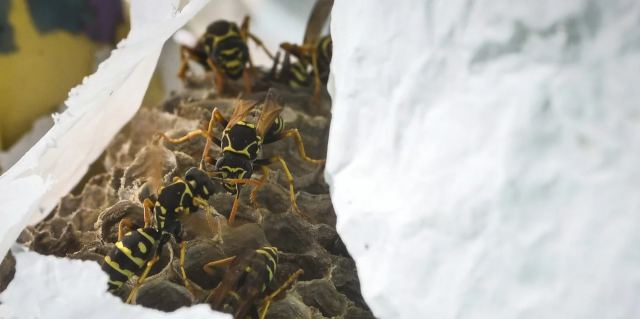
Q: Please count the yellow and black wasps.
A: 5